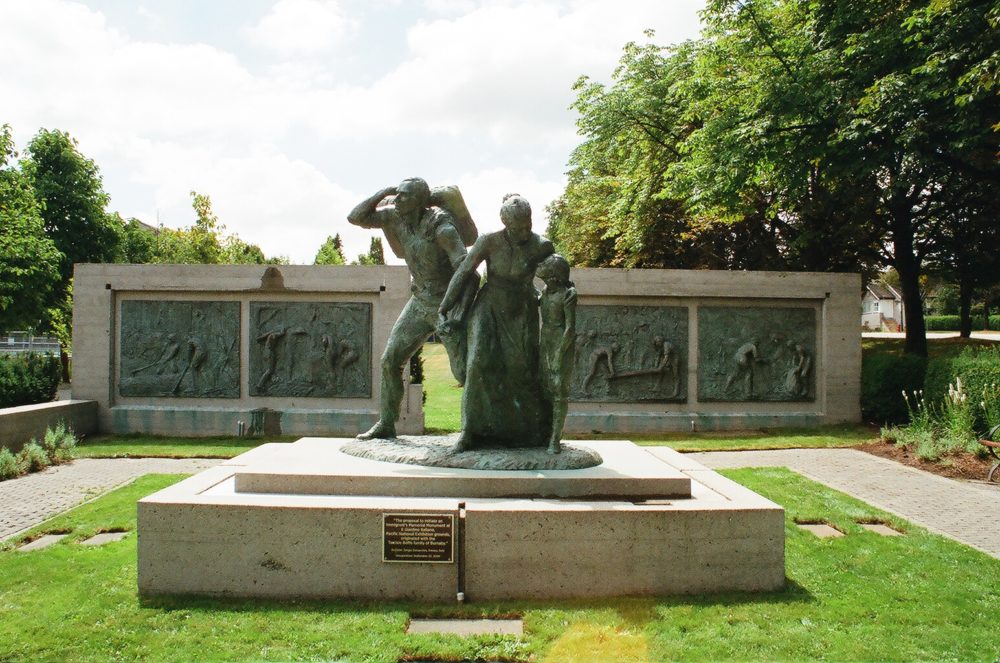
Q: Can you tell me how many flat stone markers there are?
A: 5